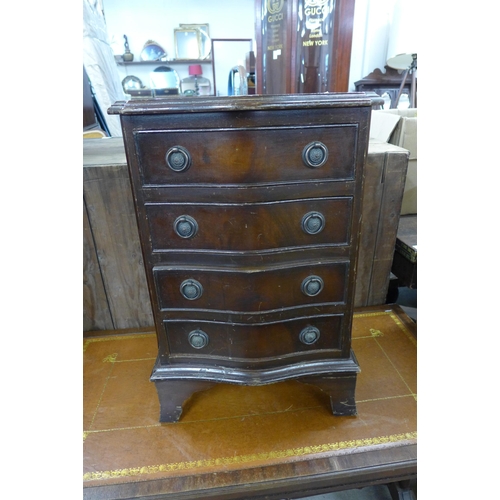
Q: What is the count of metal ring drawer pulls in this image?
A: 8